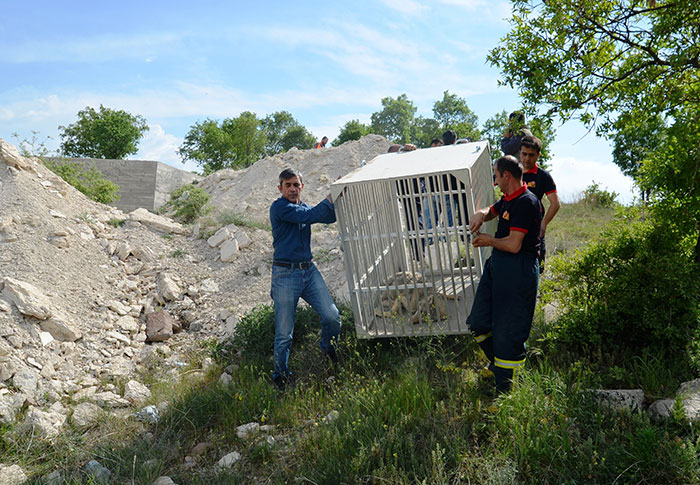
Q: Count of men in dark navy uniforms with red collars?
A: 2